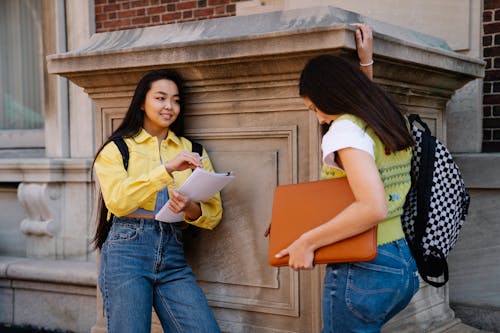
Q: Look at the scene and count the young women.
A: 2